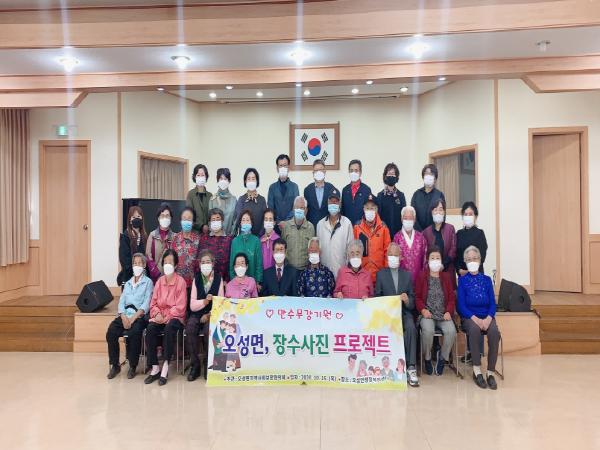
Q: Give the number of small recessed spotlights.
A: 10